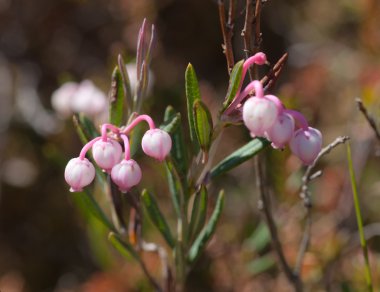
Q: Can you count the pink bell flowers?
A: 7